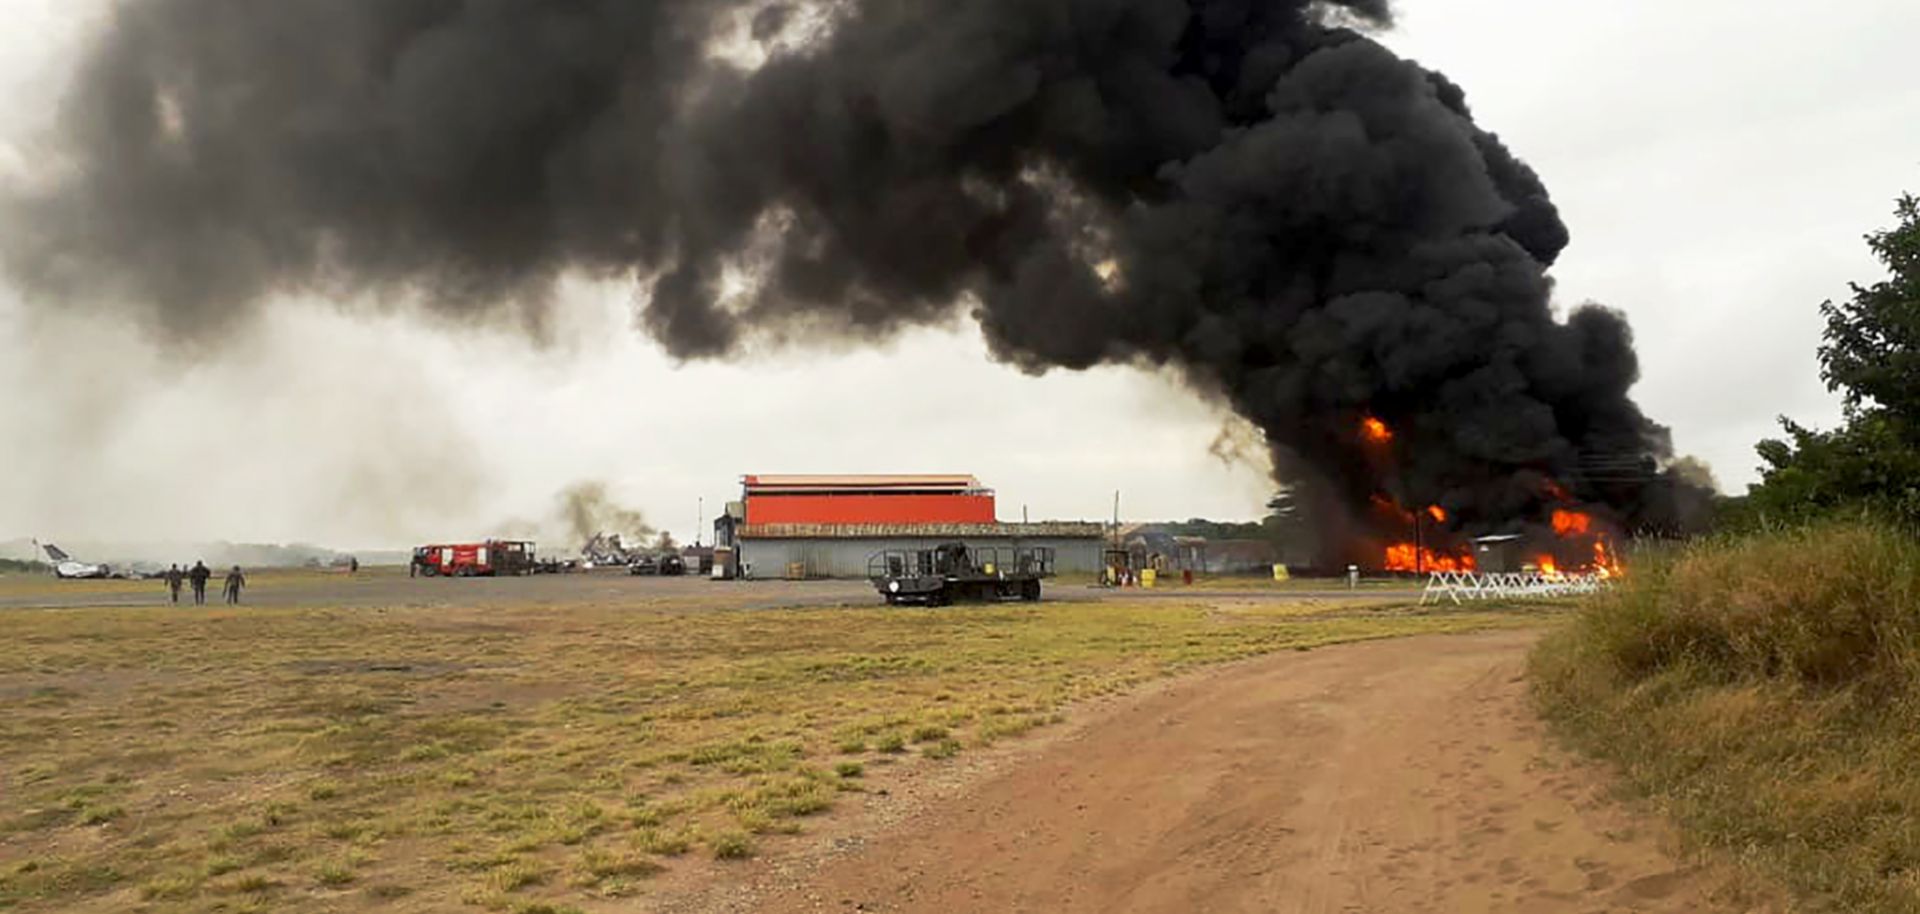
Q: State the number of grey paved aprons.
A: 1